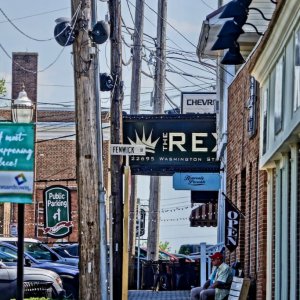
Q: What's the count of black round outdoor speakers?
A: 2